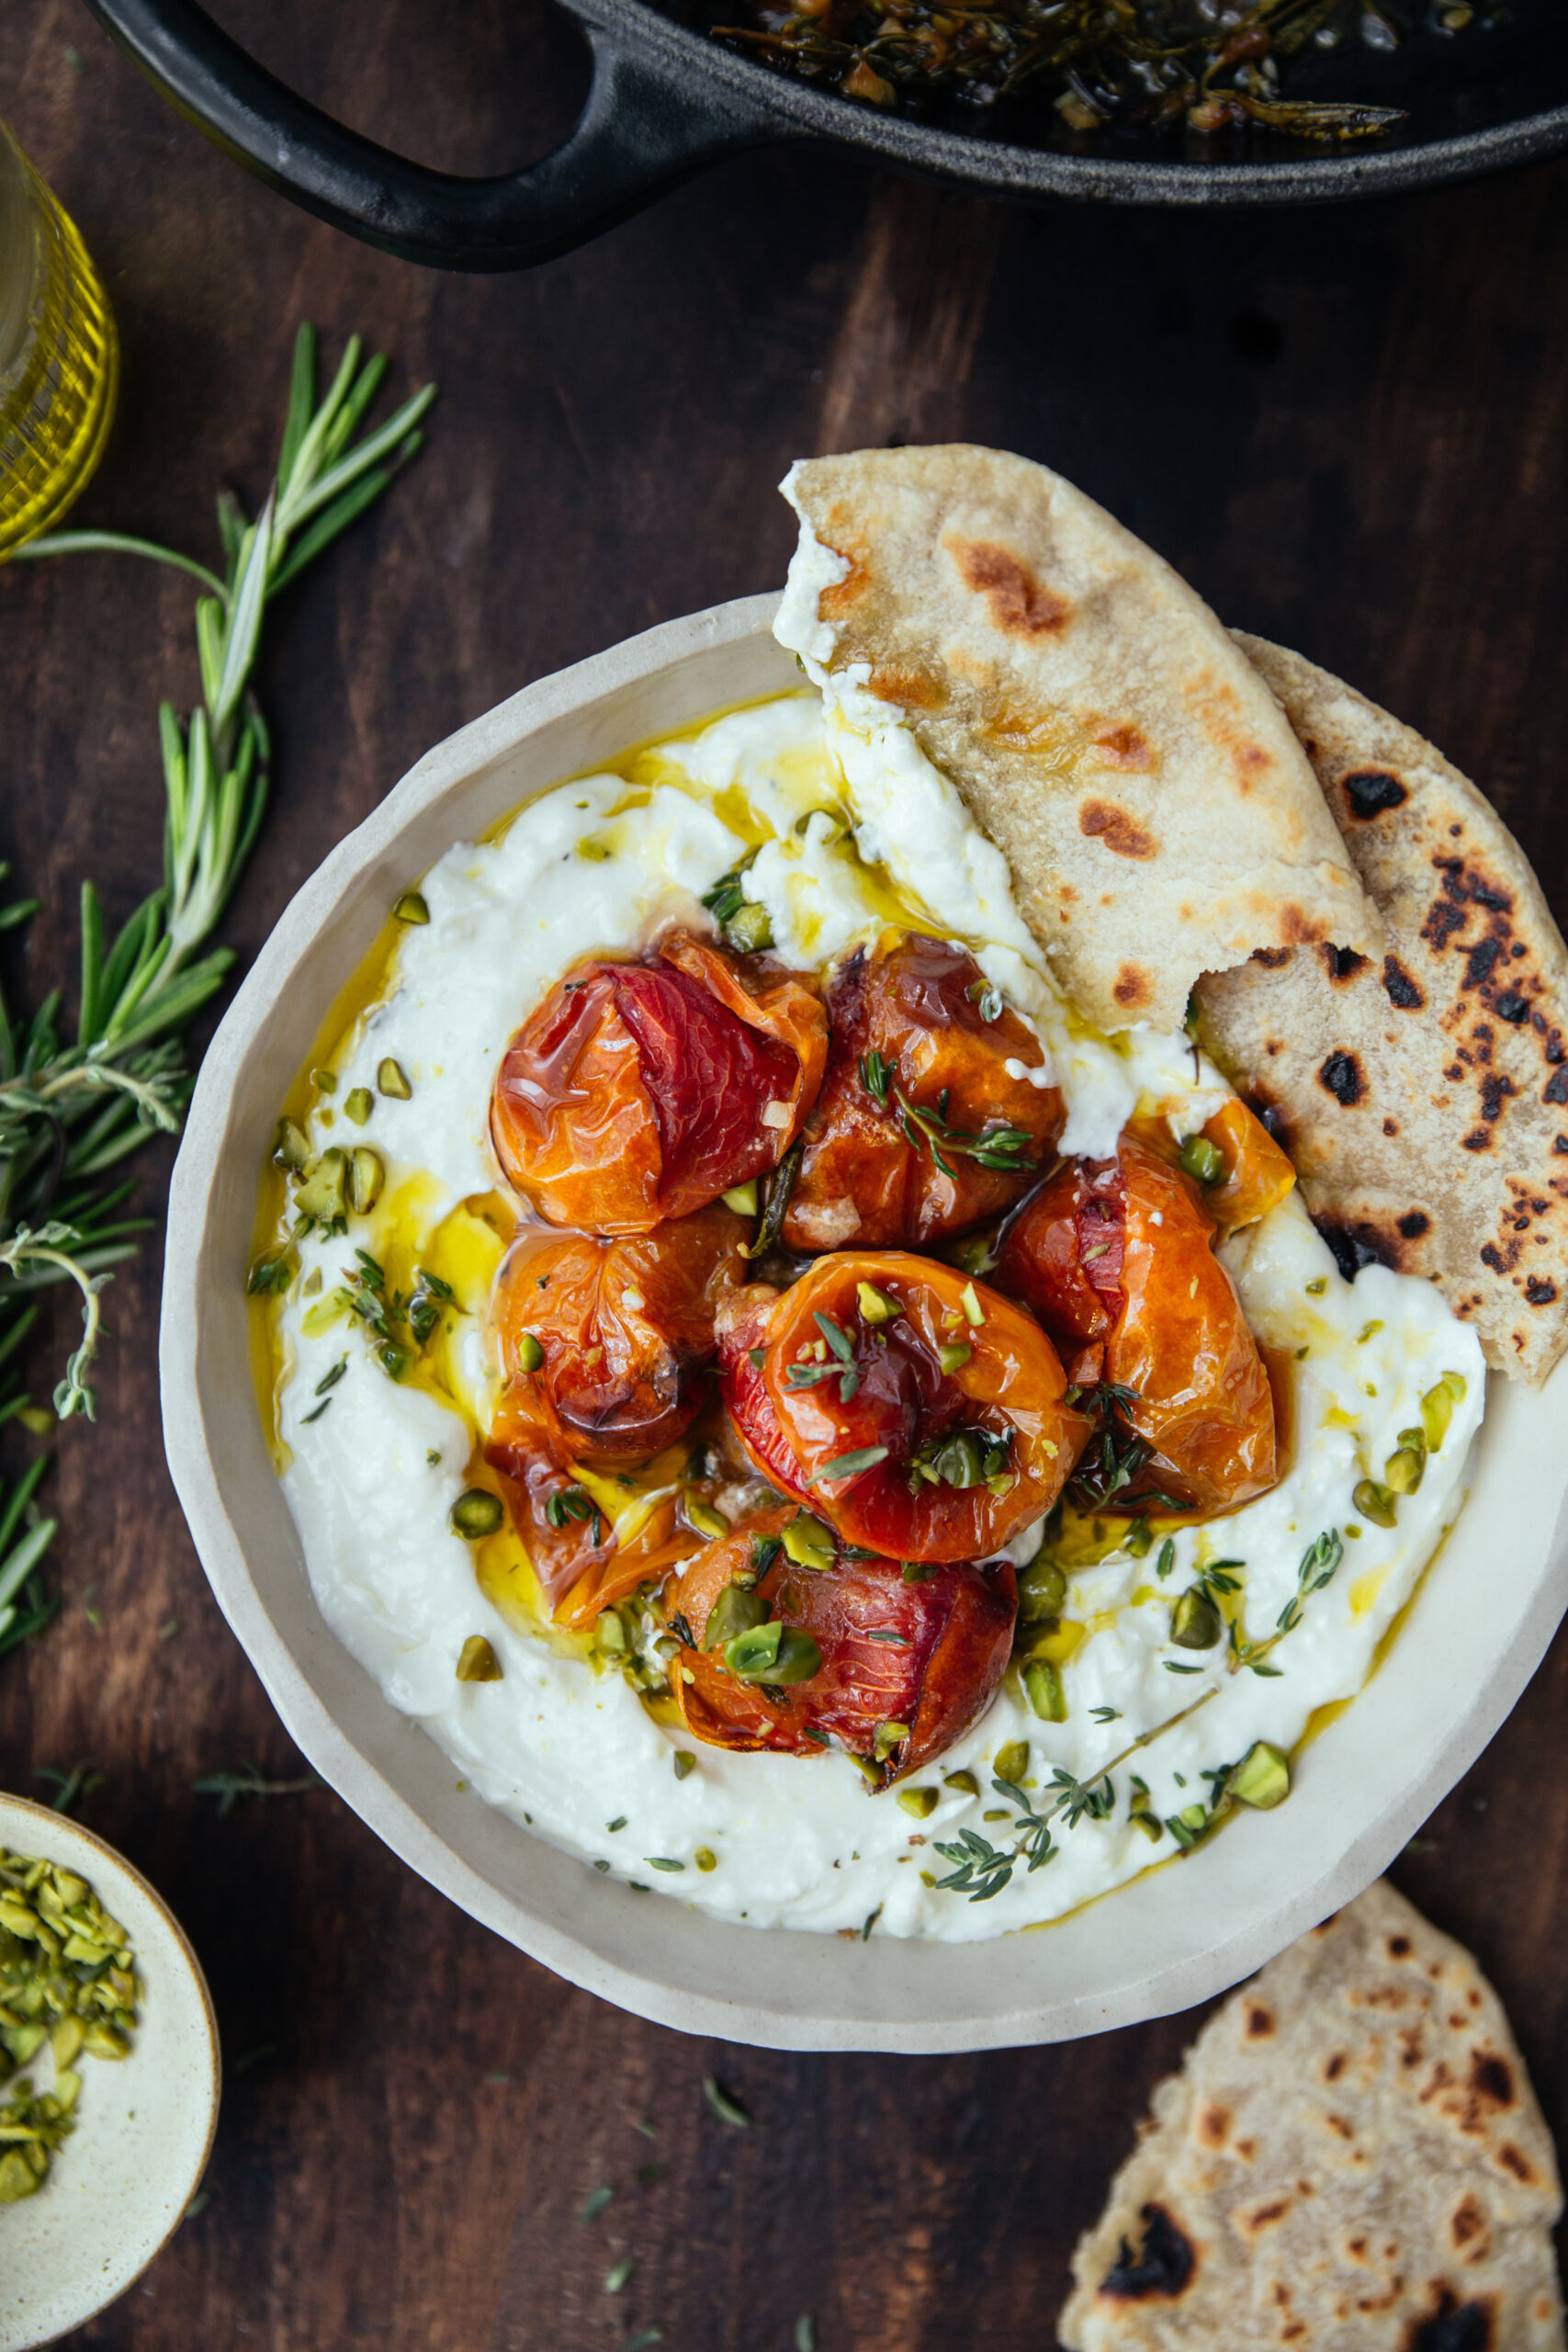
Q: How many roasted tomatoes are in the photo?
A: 6